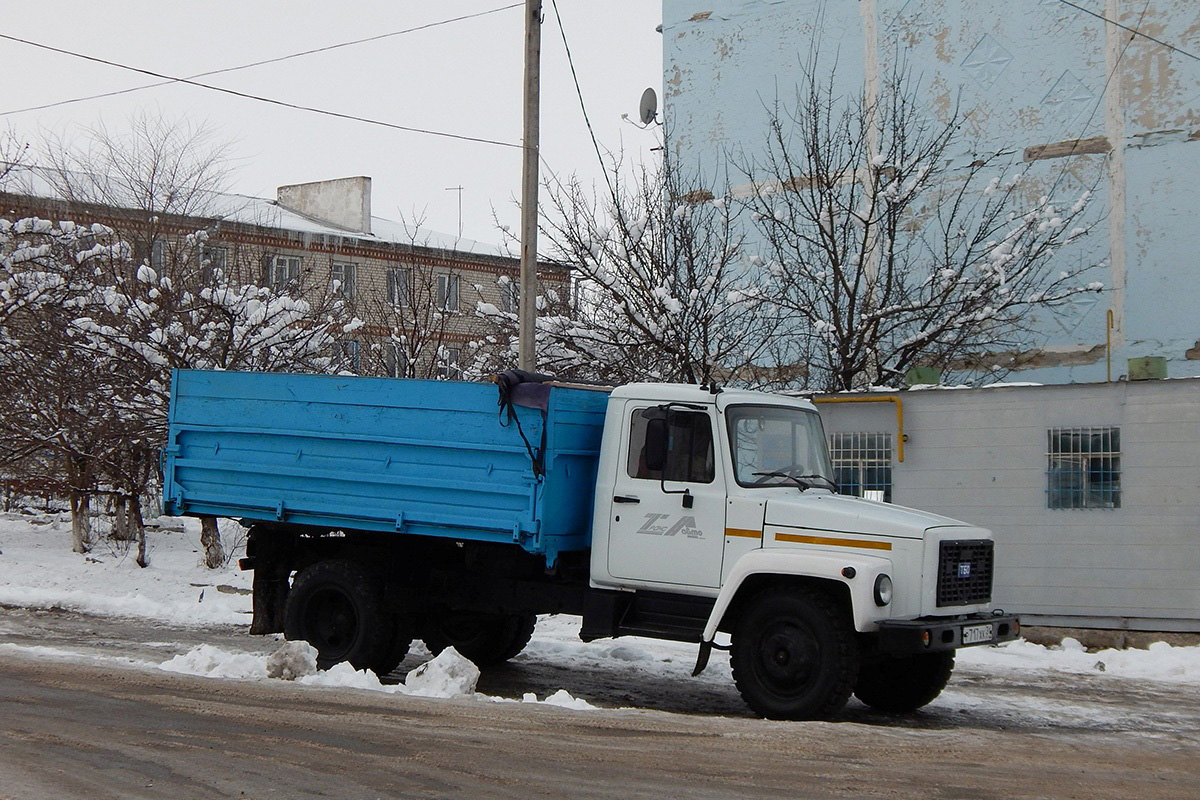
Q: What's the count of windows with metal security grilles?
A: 2